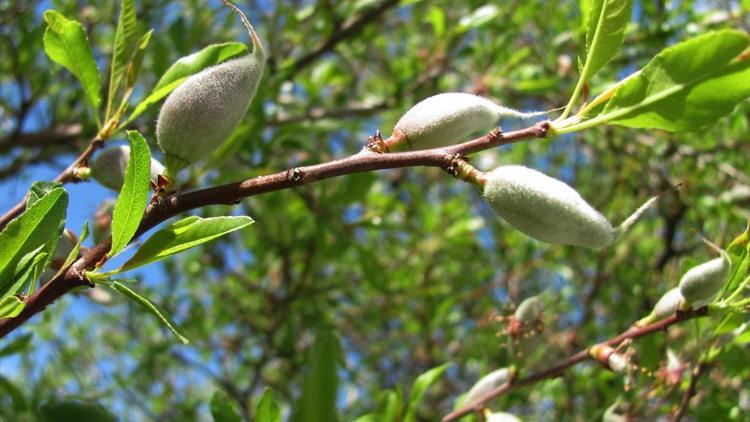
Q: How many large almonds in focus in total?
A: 3